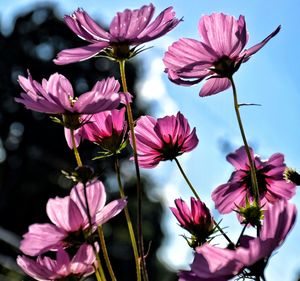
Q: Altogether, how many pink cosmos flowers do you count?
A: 10